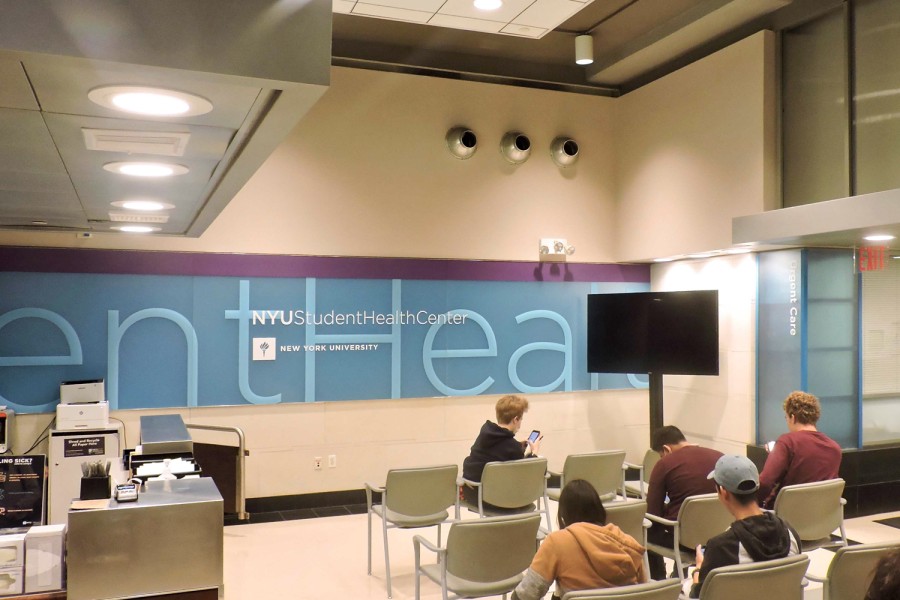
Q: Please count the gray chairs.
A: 11